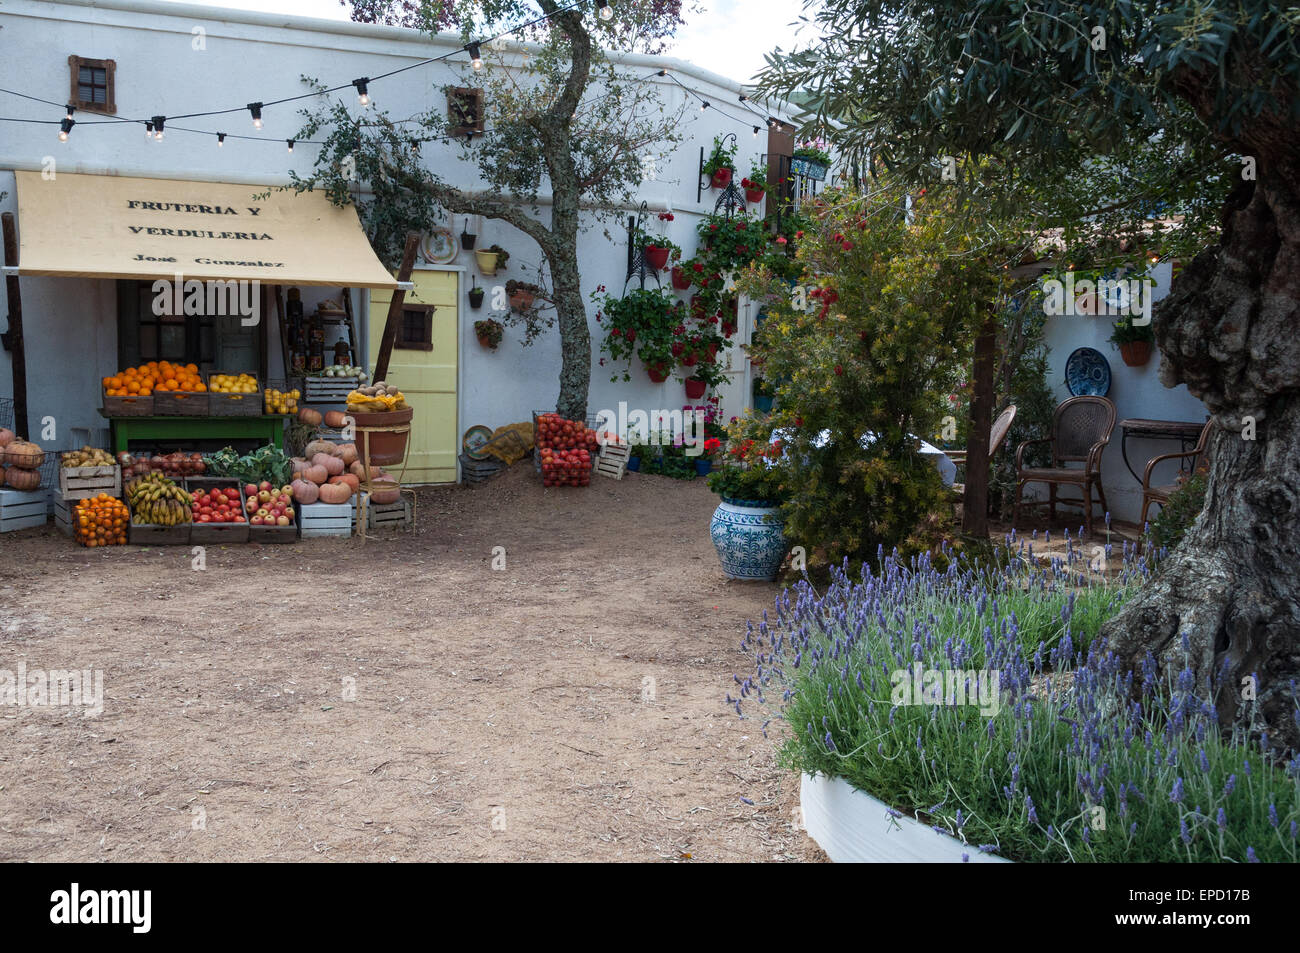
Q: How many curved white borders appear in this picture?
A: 1